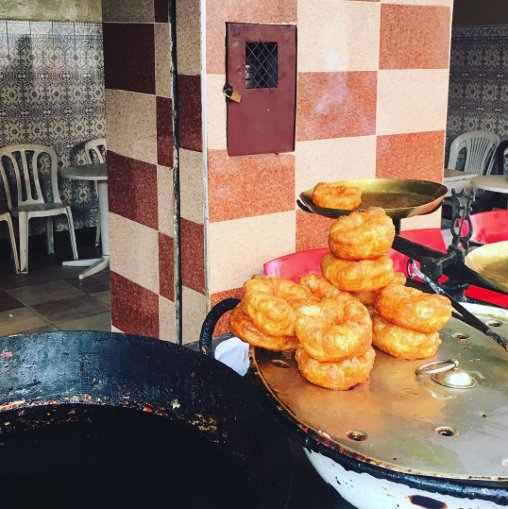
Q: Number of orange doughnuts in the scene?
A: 11